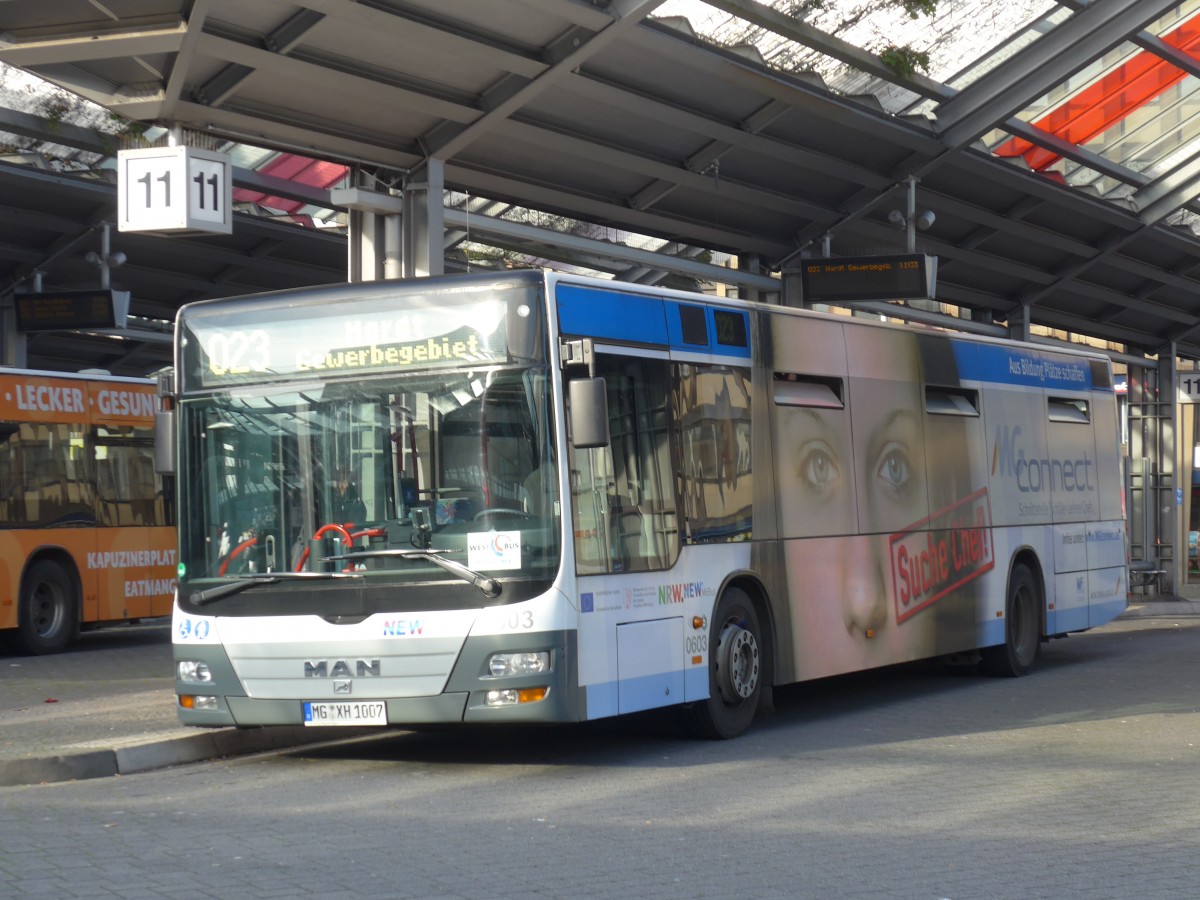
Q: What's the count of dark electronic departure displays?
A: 2